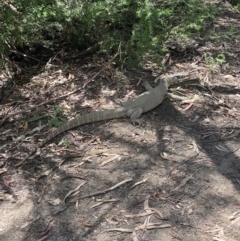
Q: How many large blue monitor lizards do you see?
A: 0